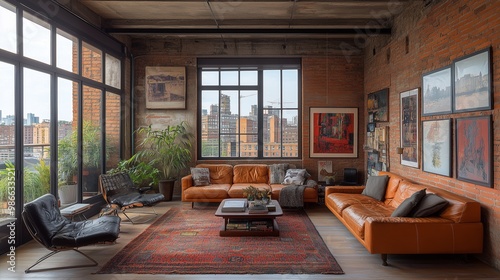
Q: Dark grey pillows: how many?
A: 3